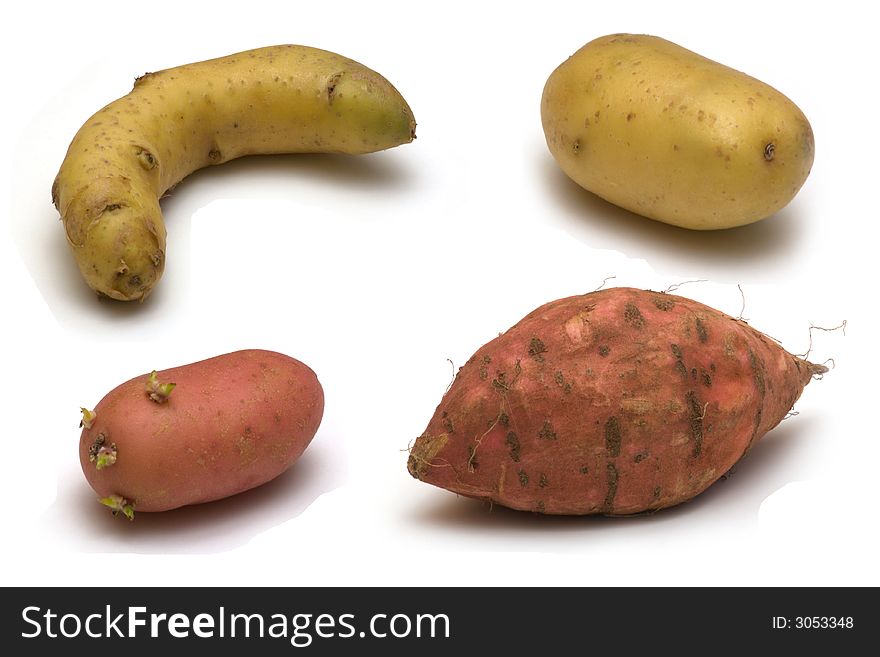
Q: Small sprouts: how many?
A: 4